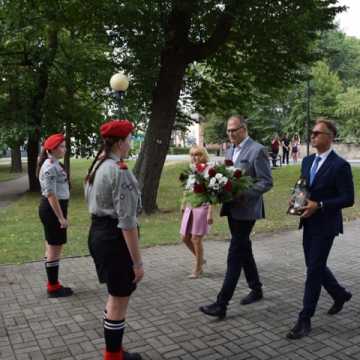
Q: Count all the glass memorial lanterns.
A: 1